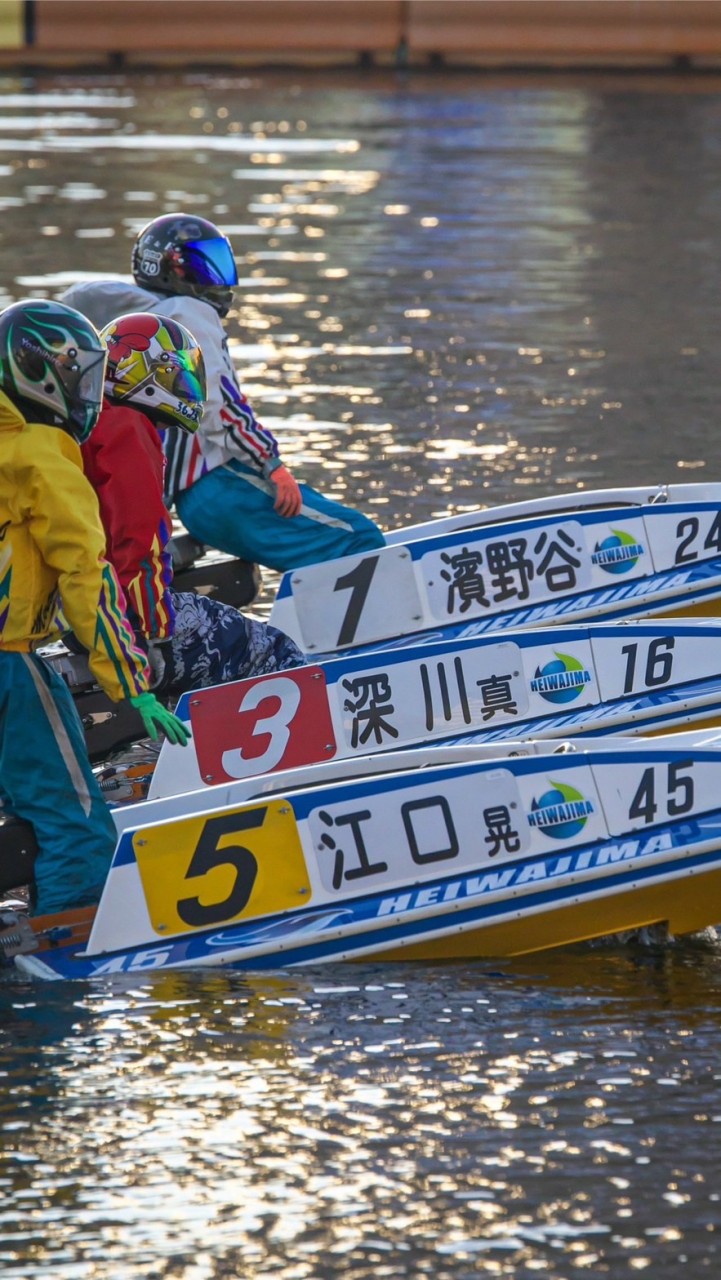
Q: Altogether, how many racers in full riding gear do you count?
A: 3